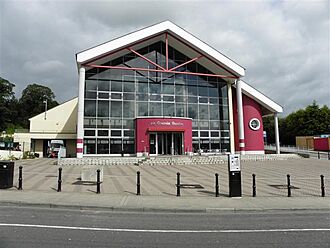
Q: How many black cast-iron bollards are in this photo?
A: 9